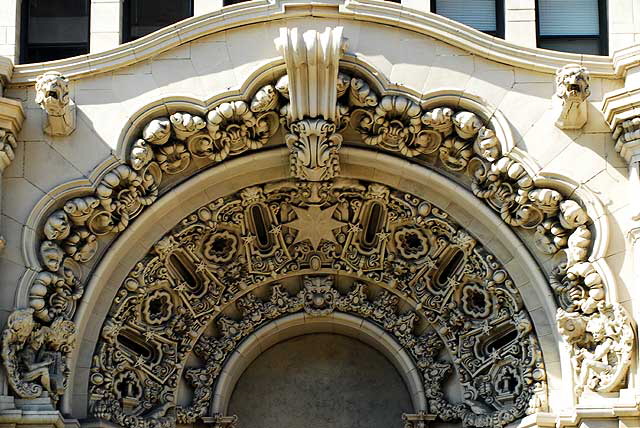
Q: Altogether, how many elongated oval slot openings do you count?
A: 6